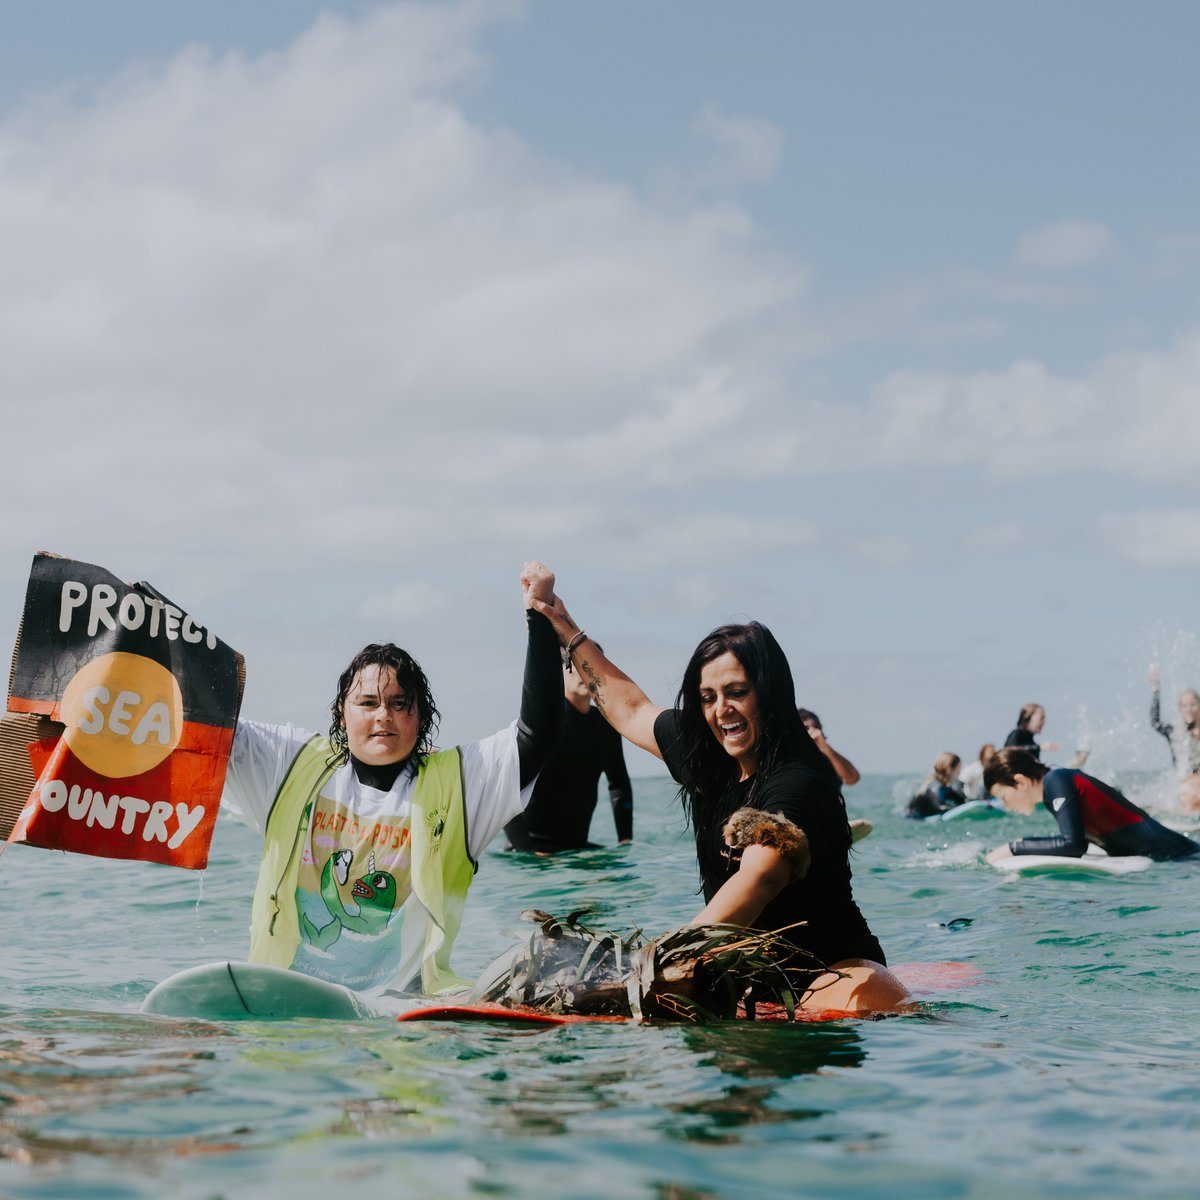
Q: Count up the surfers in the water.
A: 9